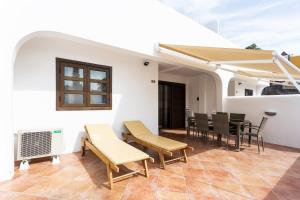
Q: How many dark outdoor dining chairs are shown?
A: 6